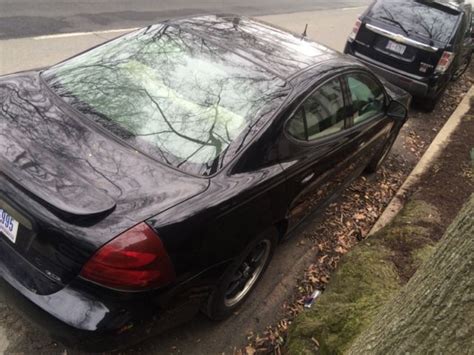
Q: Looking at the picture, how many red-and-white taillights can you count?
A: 2